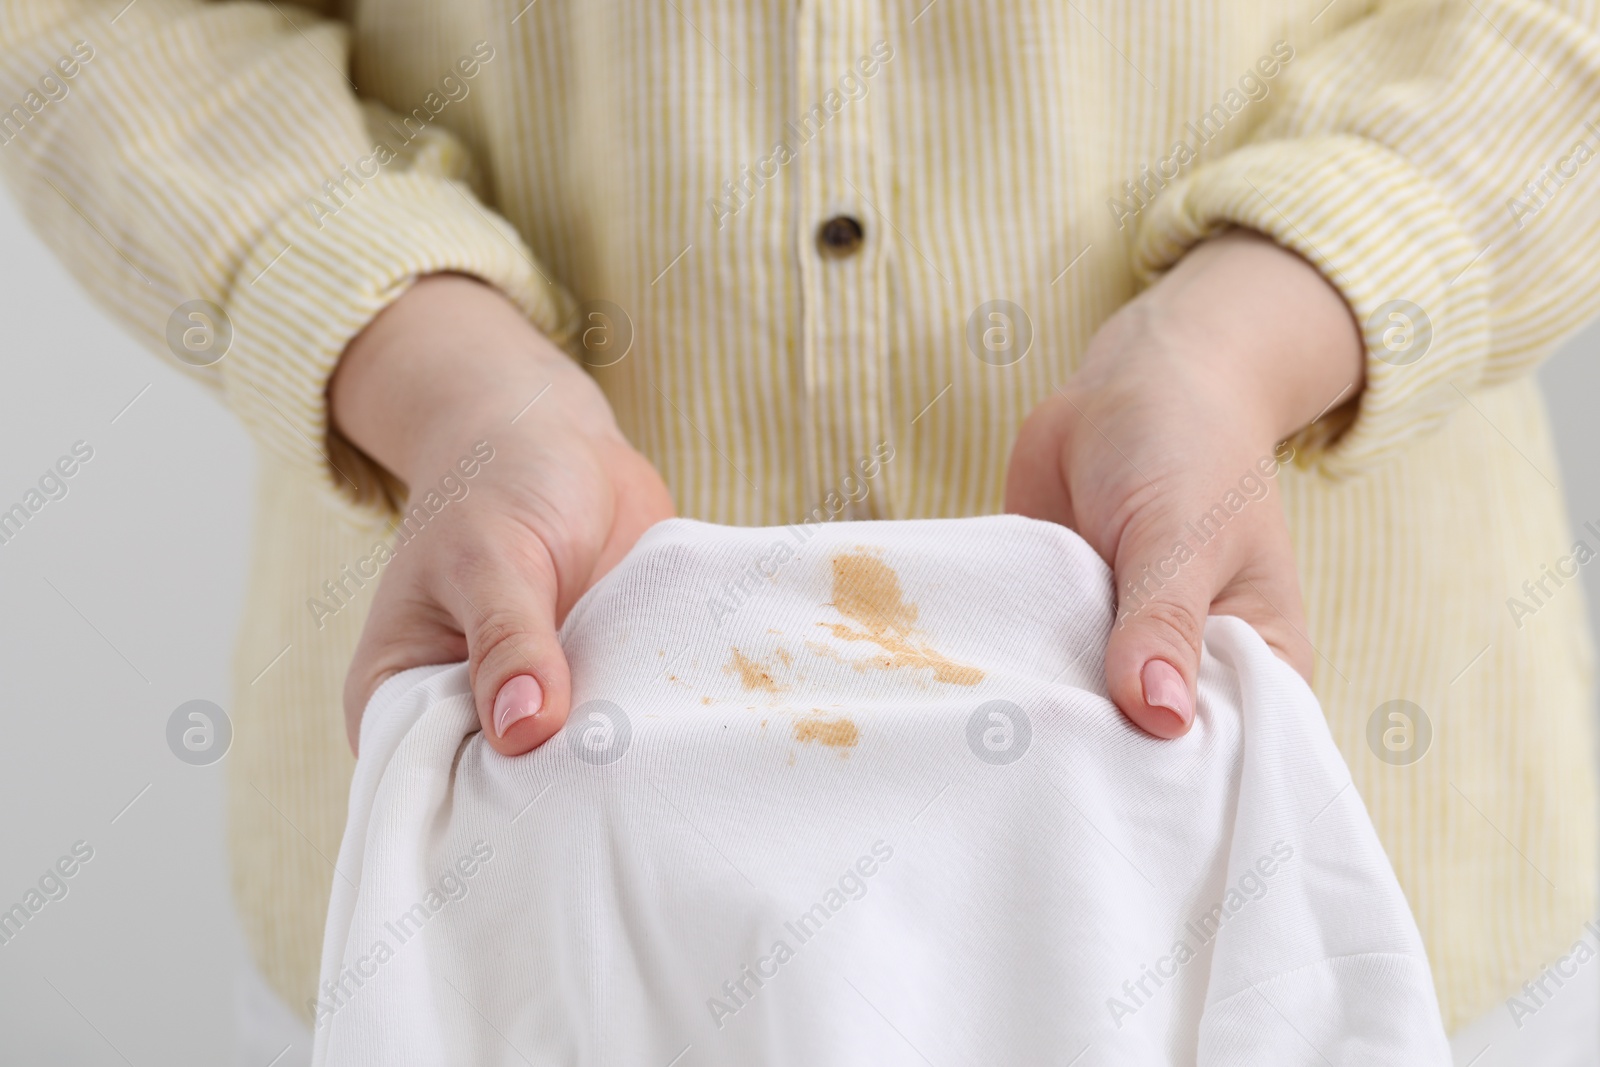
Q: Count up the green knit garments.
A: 0